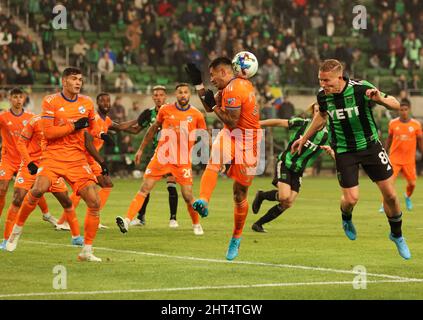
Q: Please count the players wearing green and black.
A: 3